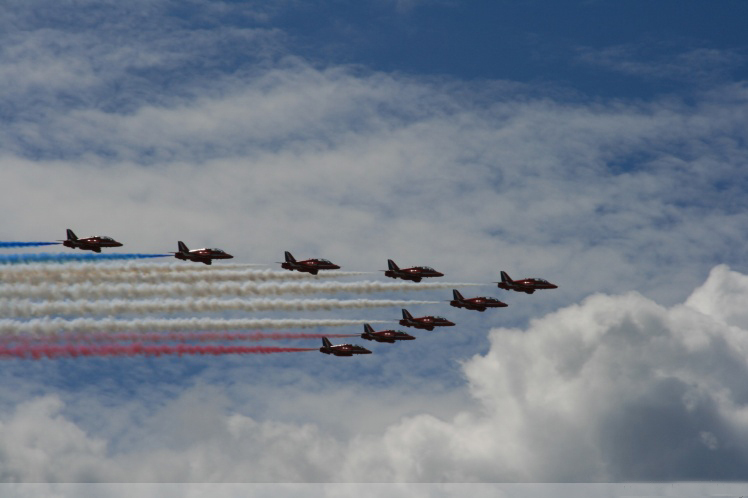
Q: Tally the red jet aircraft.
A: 9